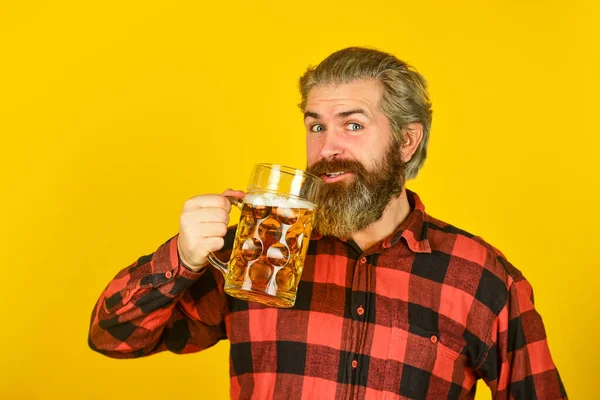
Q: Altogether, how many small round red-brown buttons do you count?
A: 5